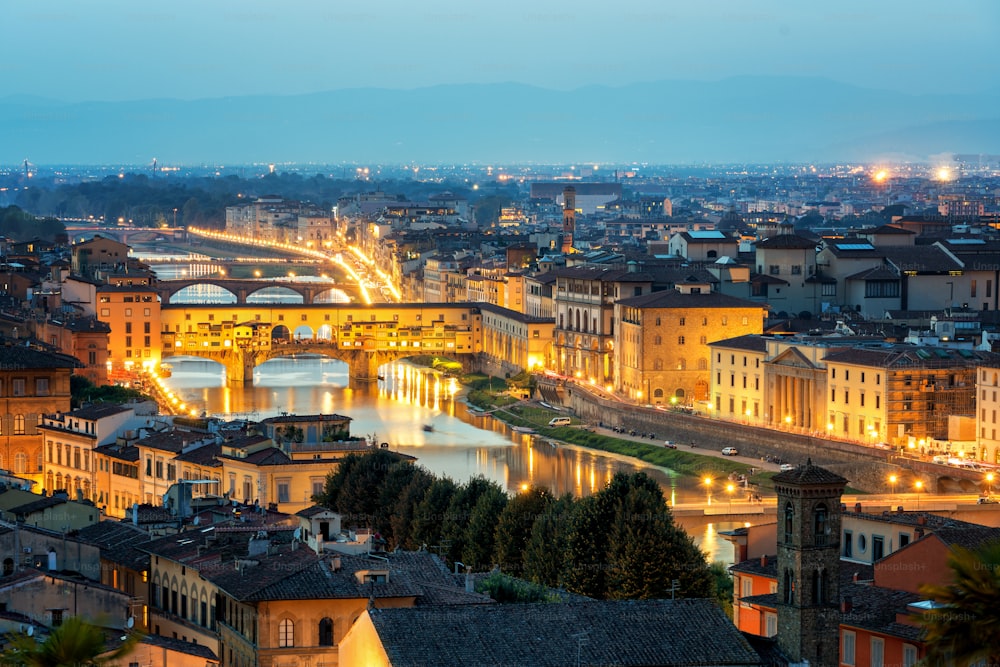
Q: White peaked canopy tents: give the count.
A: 0